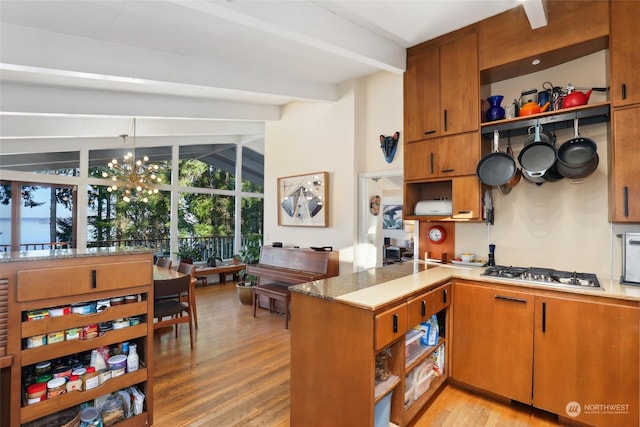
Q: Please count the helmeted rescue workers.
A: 0